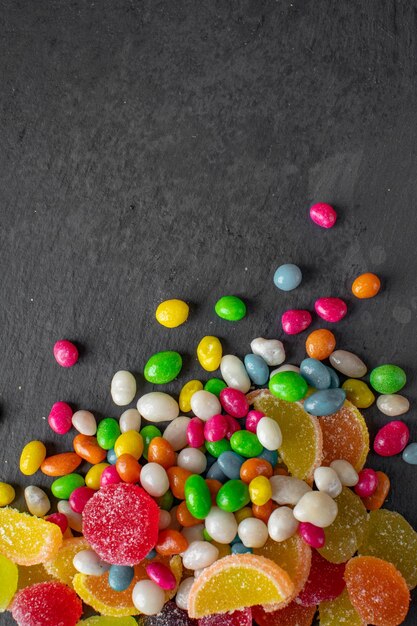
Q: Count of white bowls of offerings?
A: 0